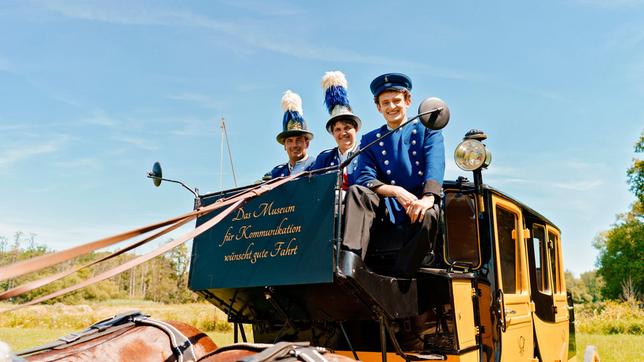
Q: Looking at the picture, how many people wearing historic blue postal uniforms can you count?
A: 3